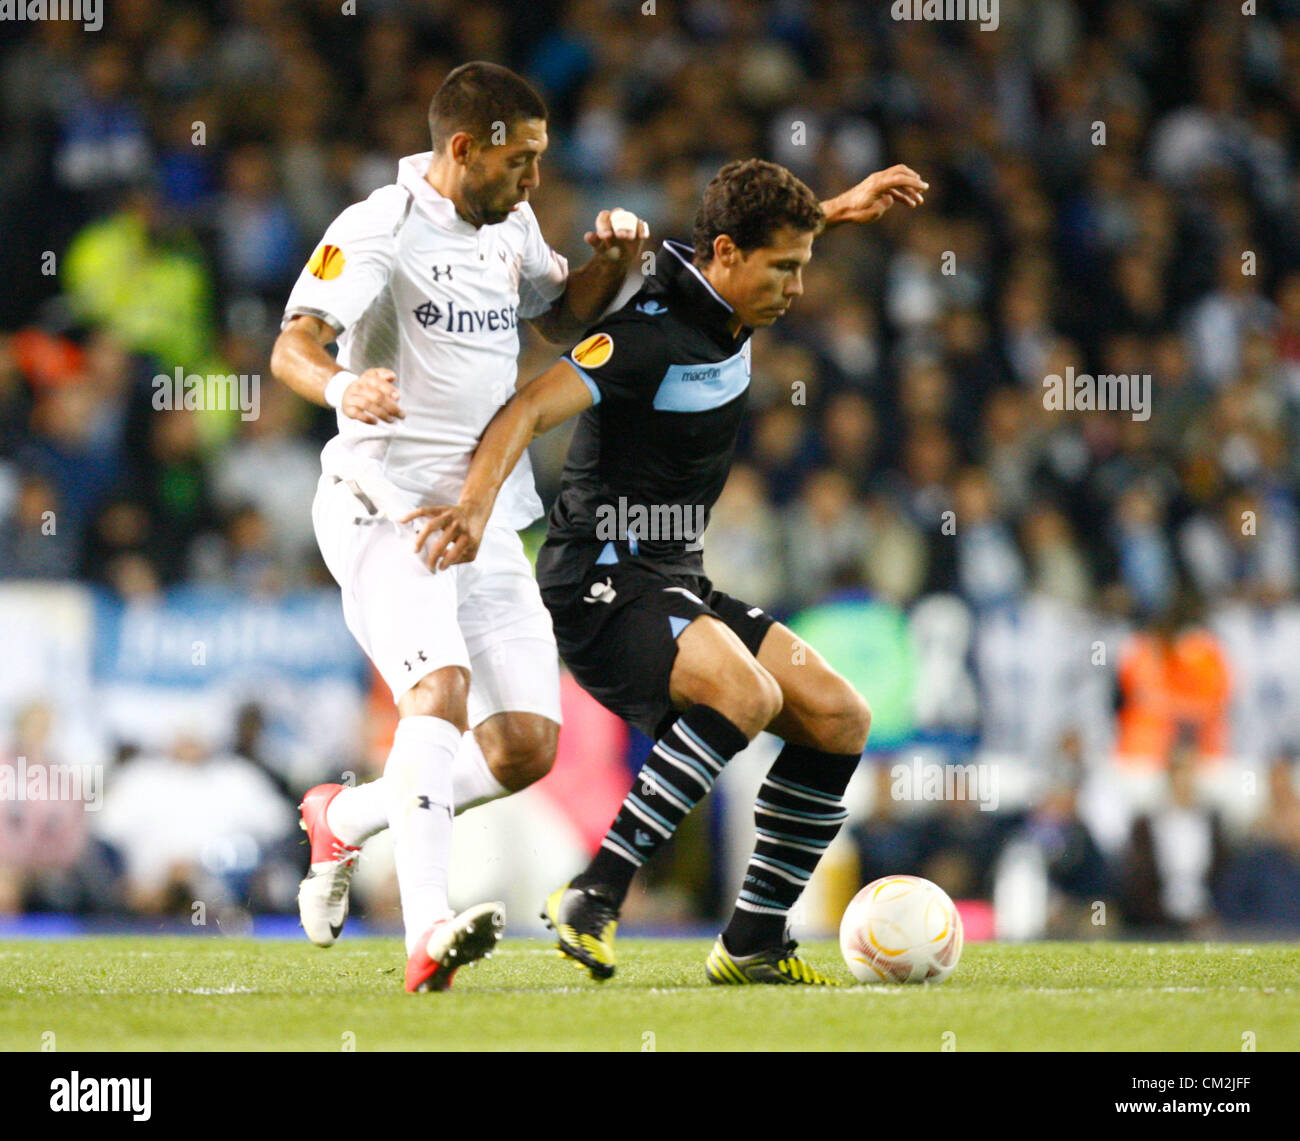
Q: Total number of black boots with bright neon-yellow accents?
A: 2